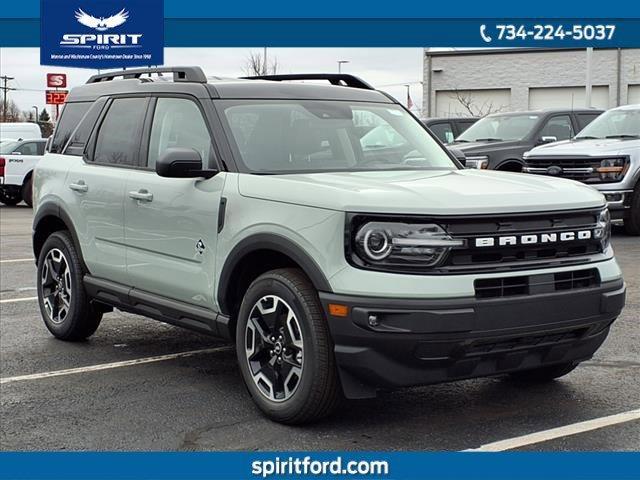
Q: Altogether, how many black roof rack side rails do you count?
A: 2